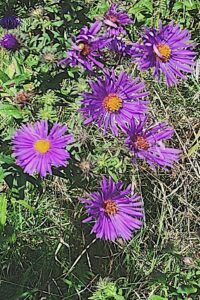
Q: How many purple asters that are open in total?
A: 7